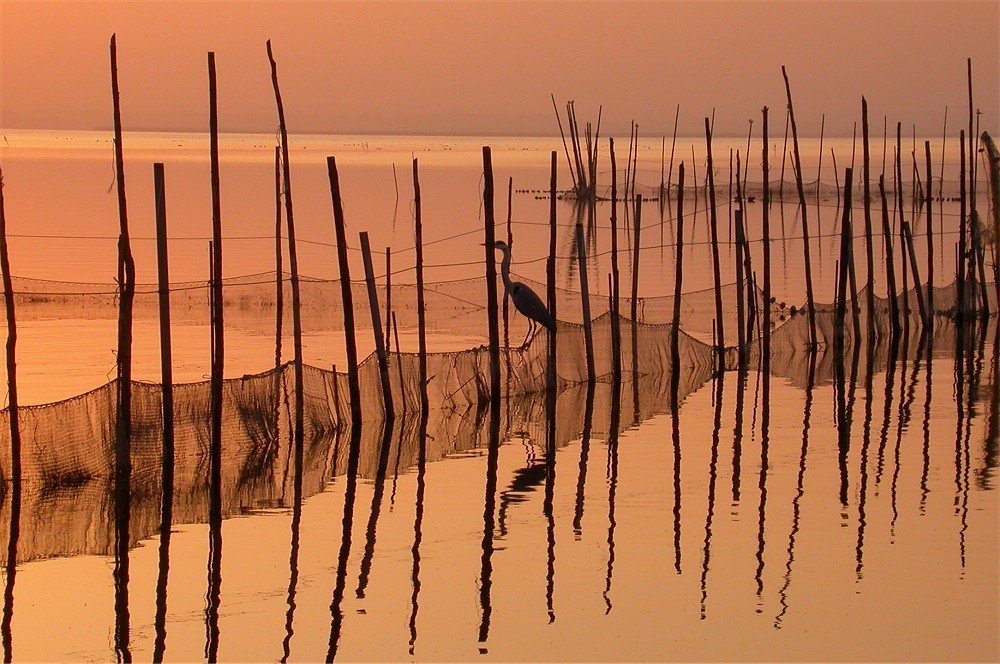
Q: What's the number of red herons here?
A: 0